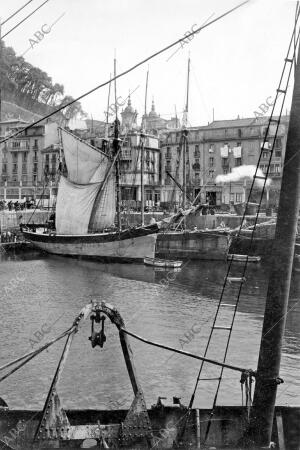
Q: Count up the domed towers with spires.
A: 2